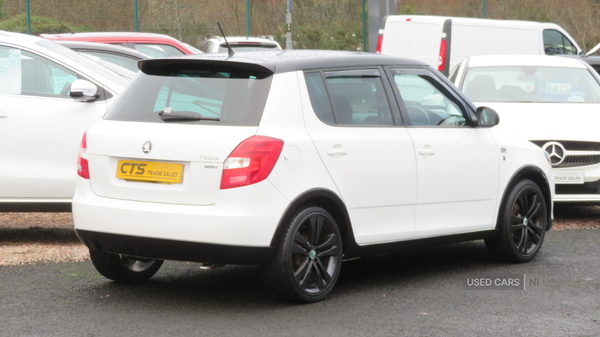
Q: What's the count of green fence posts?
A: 5